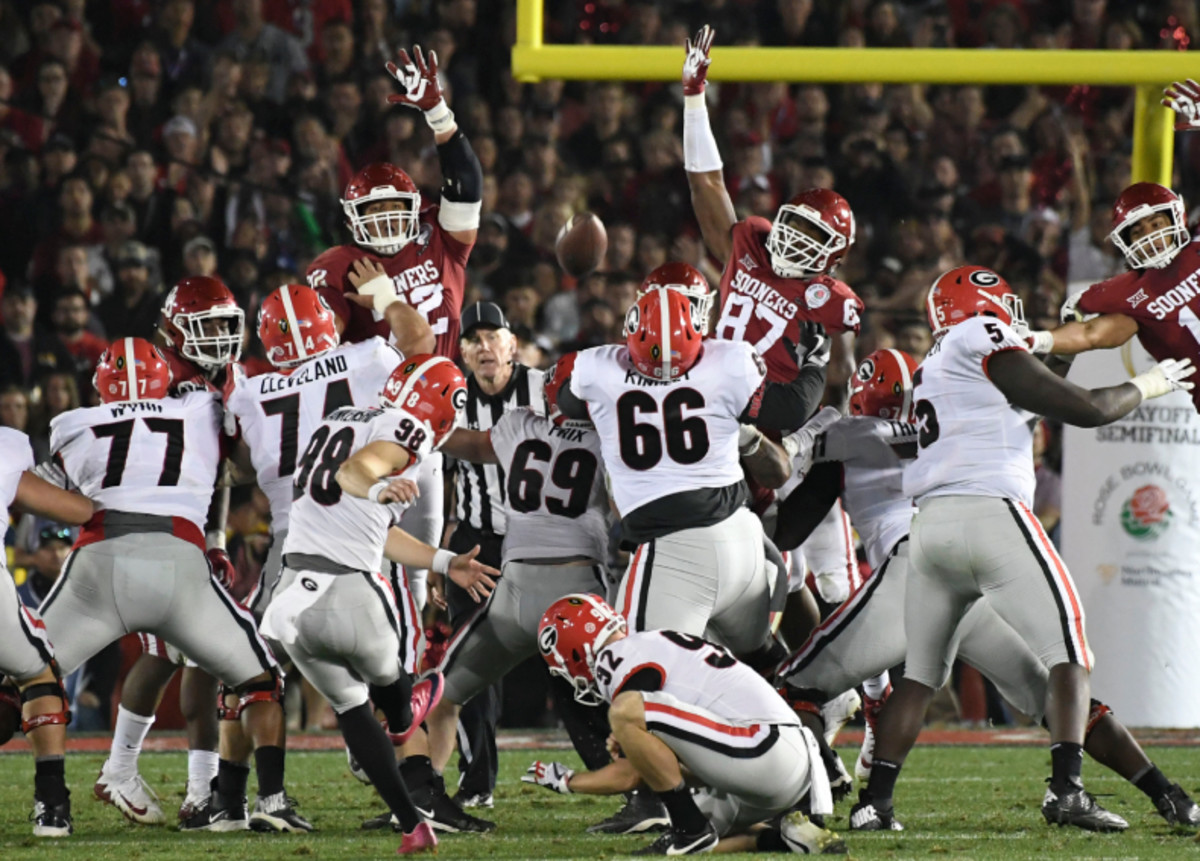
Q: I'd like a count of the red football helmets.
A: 13